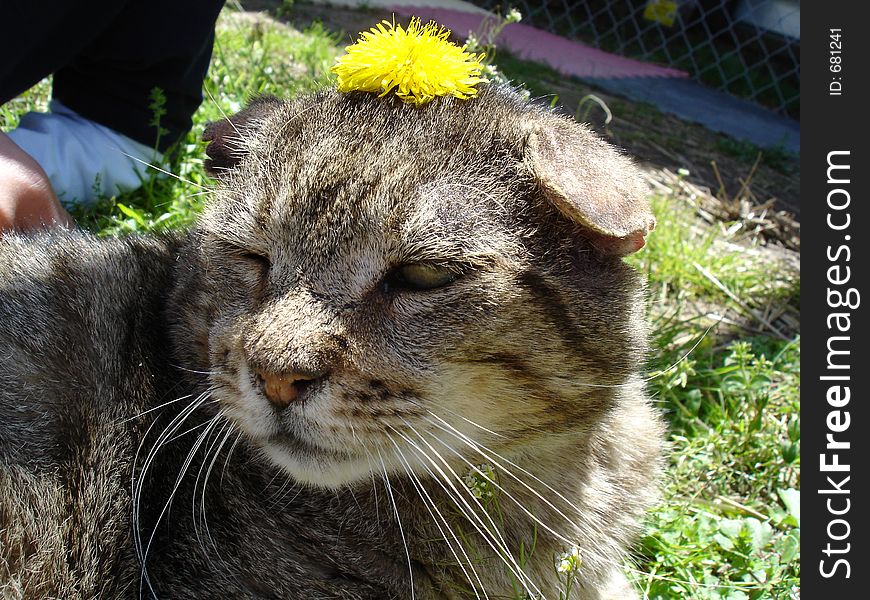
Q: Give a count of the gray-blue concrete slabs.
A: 1